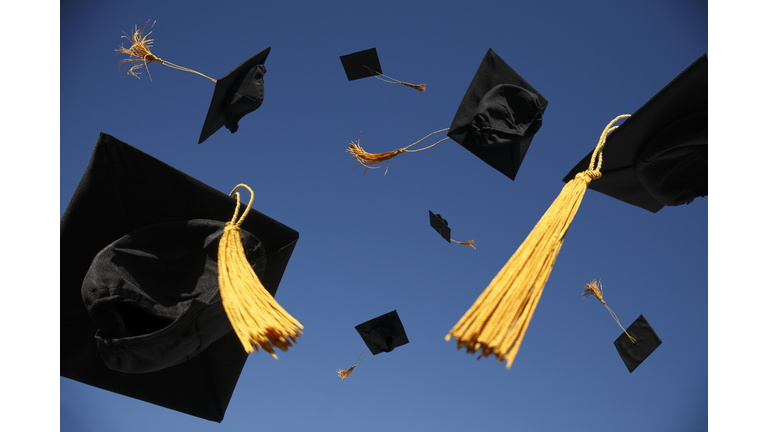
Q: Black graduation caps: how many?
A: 8